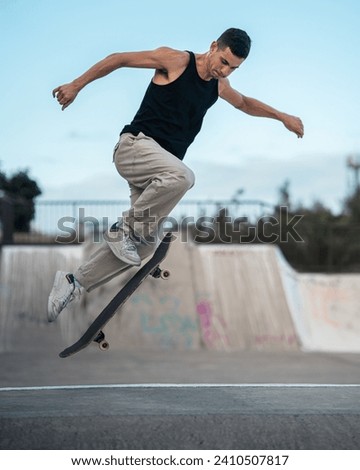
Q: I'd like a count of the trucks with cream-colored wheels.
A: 2